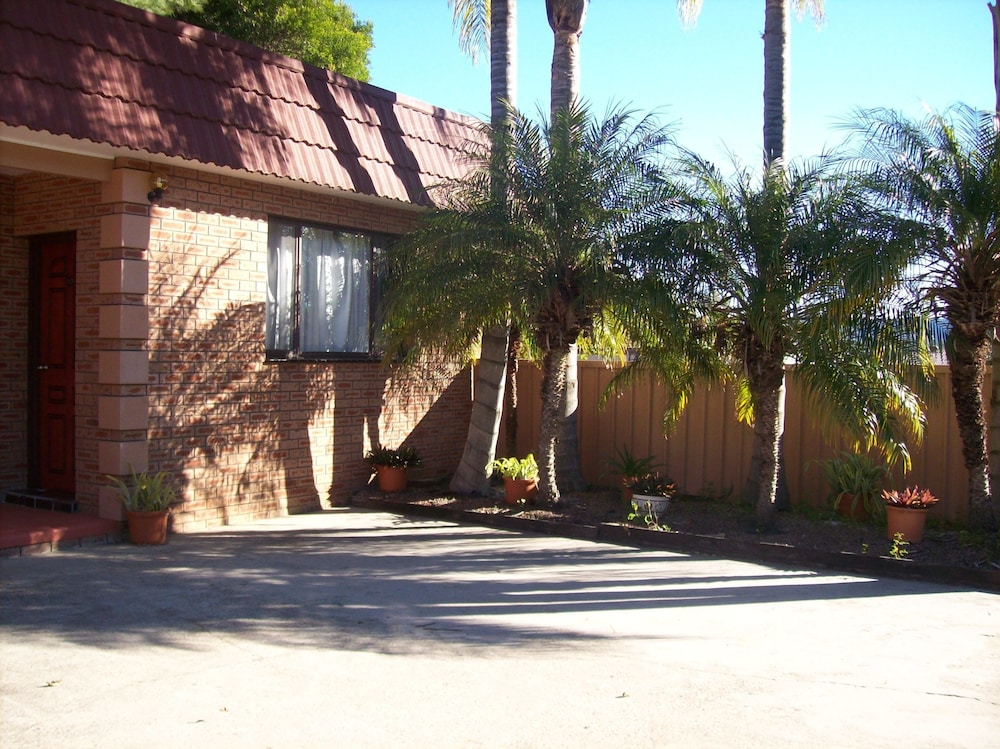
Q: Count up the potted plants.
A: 7